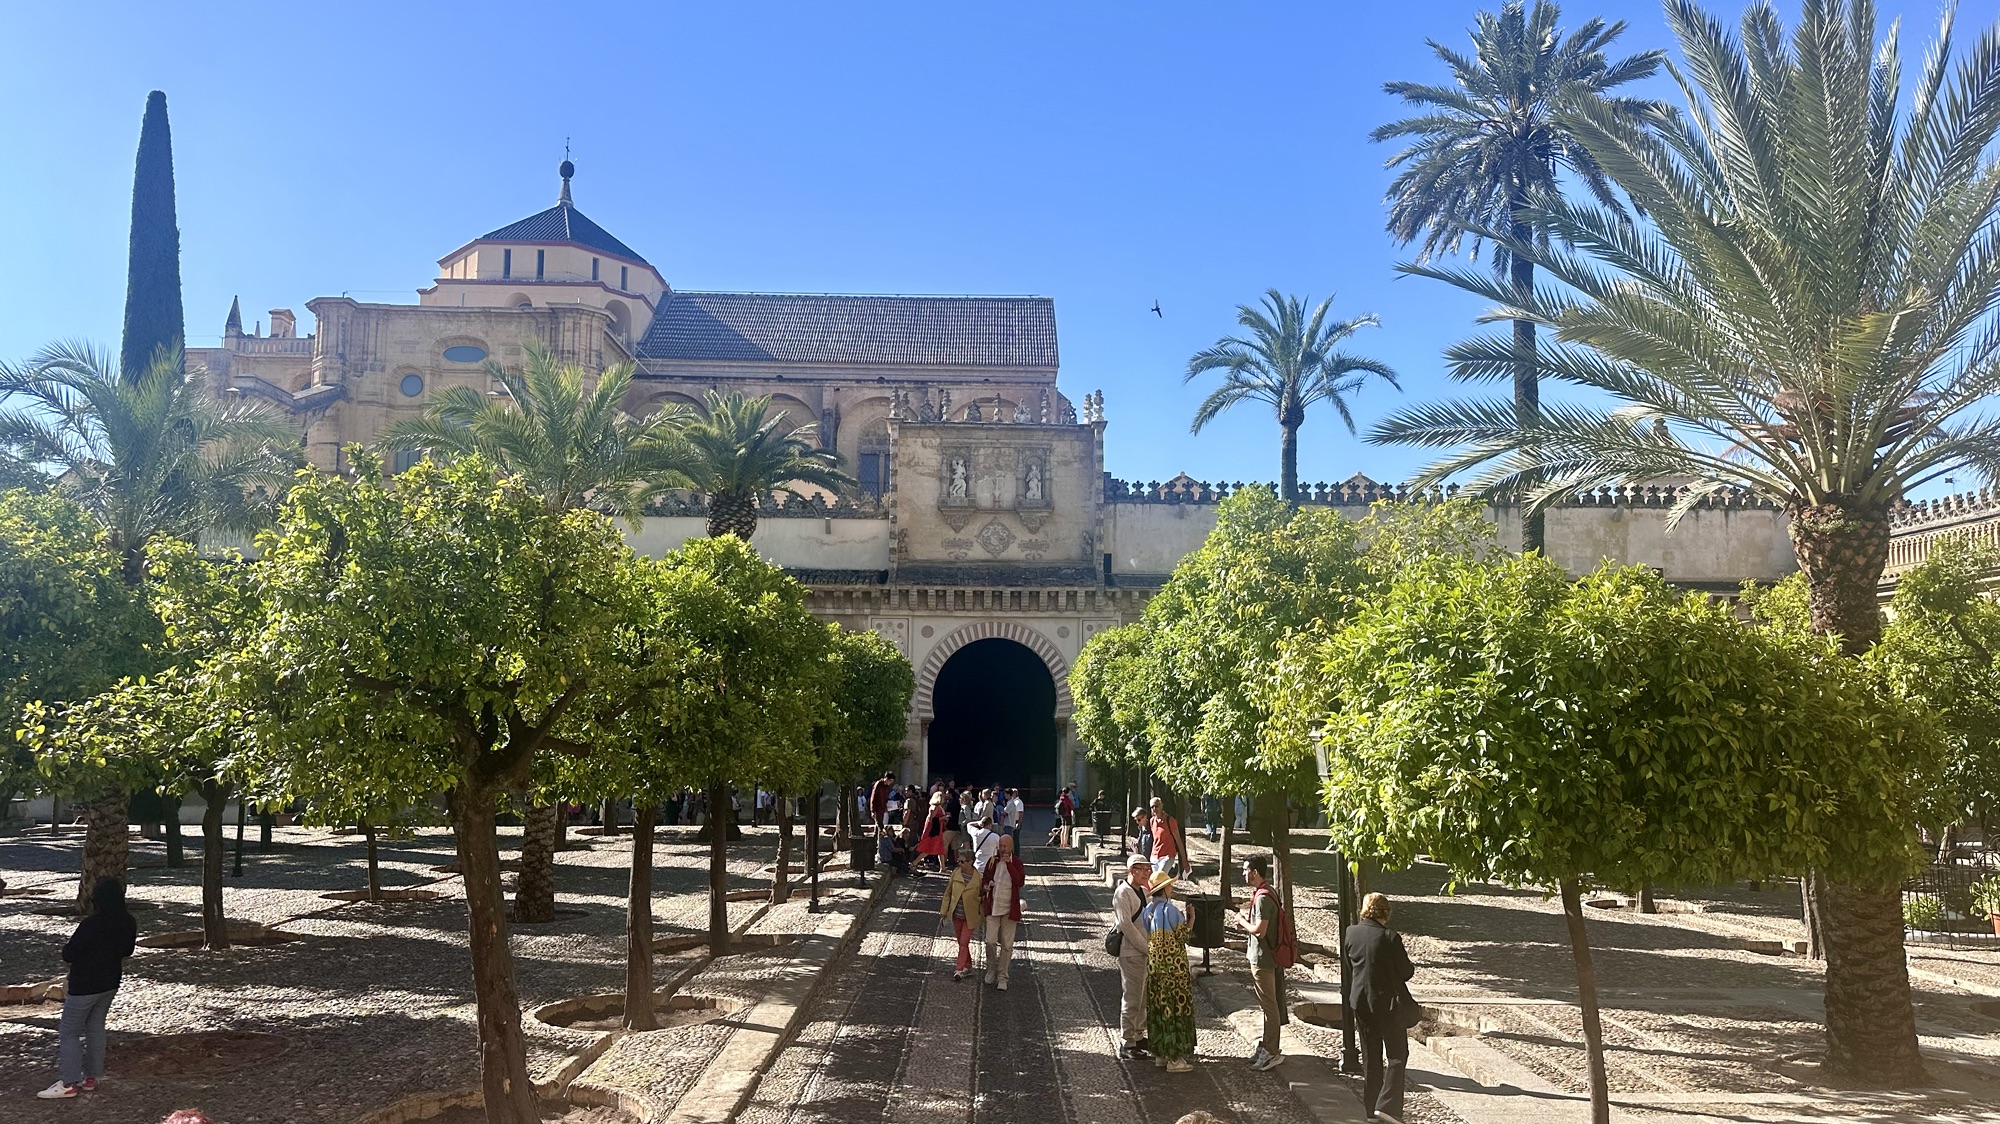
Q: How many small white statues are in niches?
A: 2